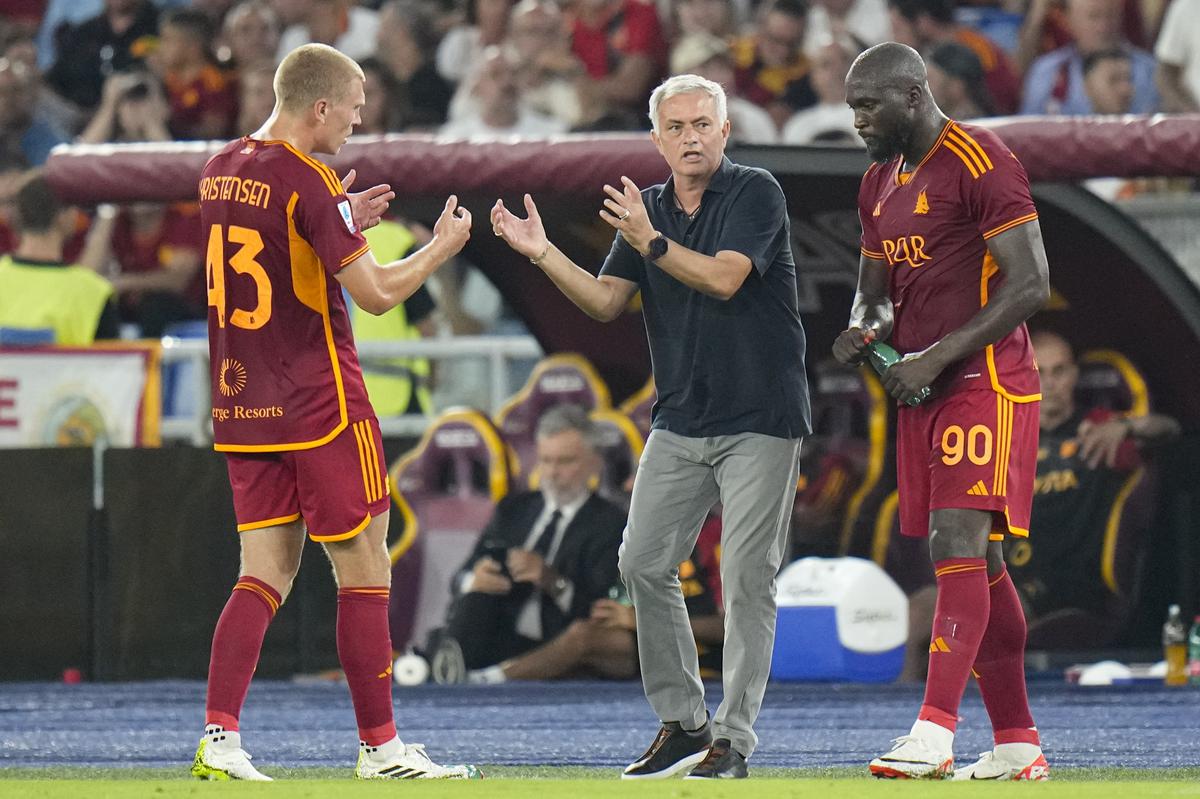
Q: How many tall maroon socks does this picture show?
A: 4